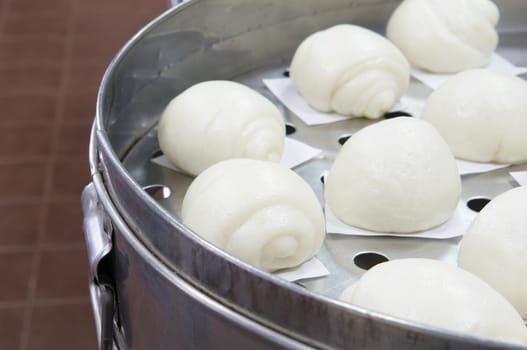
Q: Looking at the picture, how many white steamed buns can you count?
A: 8